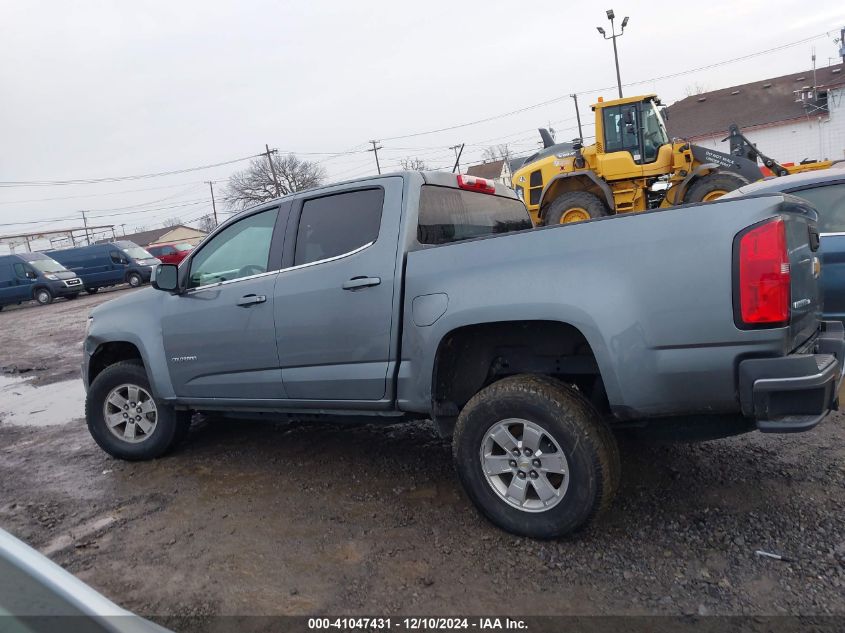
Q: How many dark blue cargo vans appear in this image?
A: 2